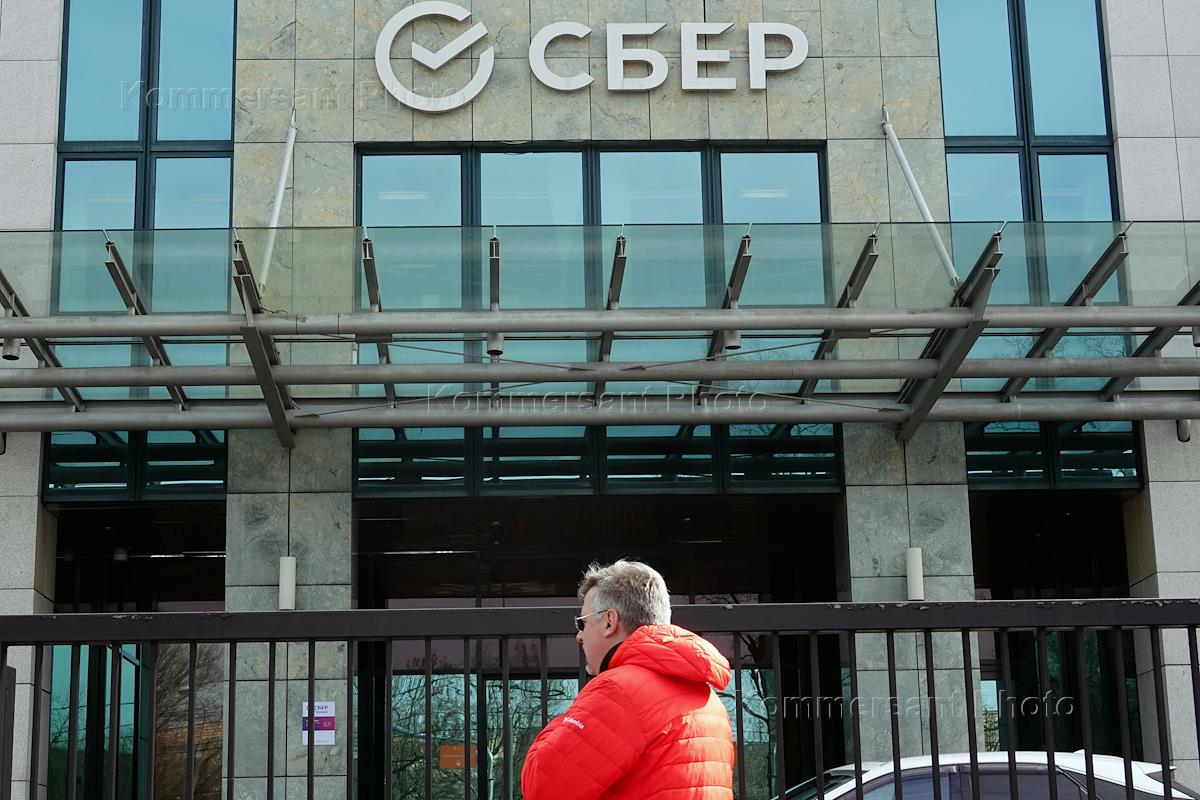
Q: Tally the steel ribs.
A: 11